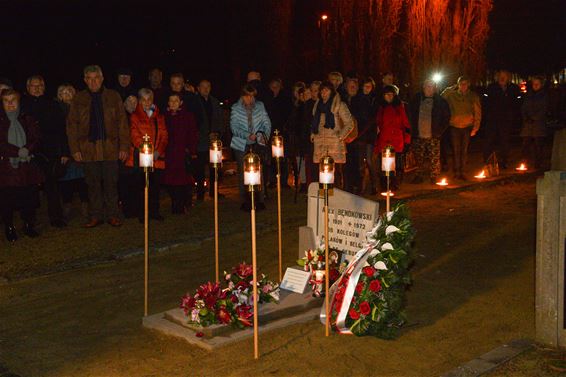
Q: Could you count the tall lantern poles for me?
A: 6